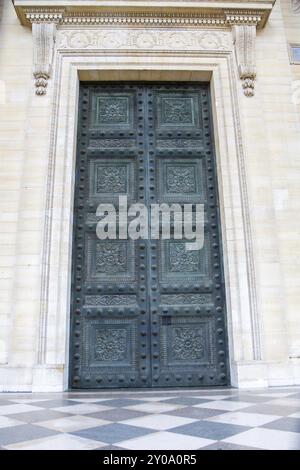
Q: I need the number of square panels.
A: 8